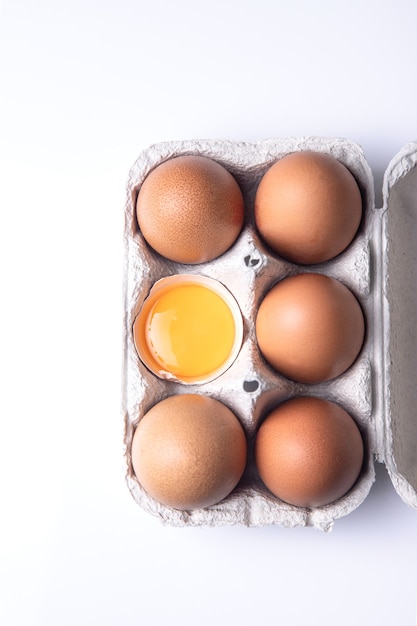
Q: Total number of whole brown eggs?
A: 5